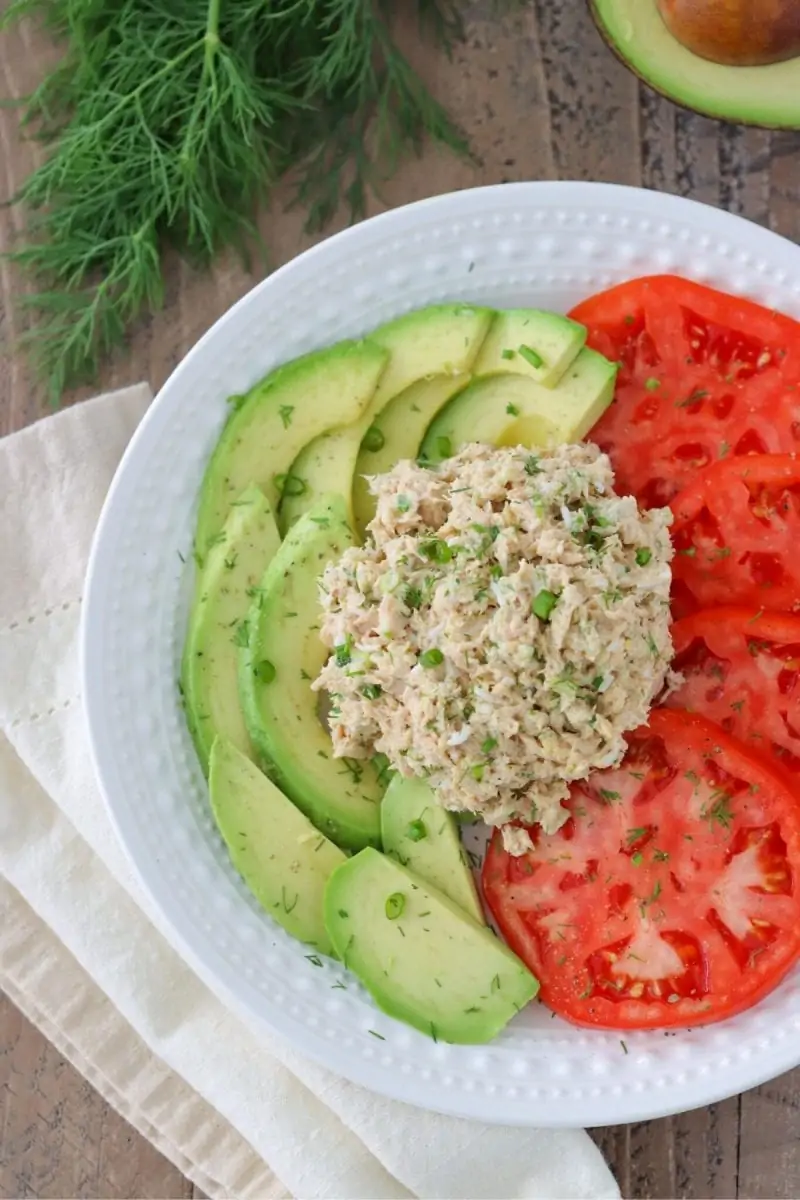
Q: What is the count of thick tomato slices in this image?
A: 4